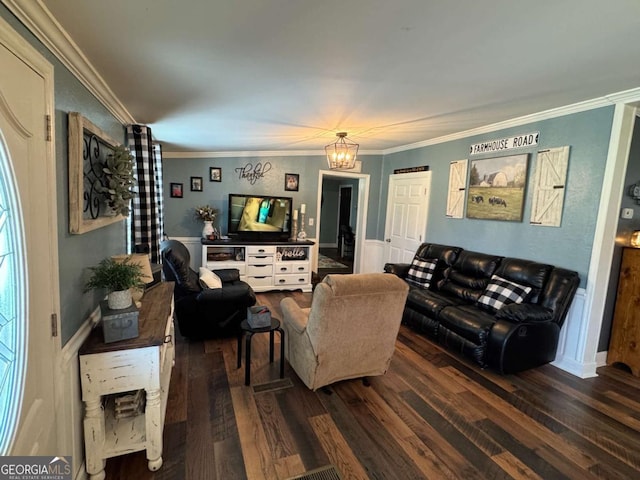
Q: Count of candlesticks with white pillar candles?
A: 2